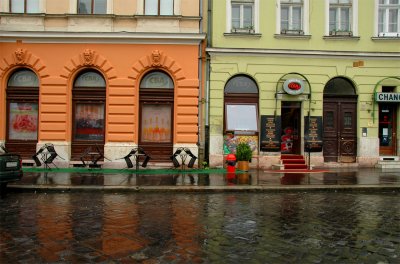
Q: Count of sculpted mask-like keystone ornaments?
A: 3